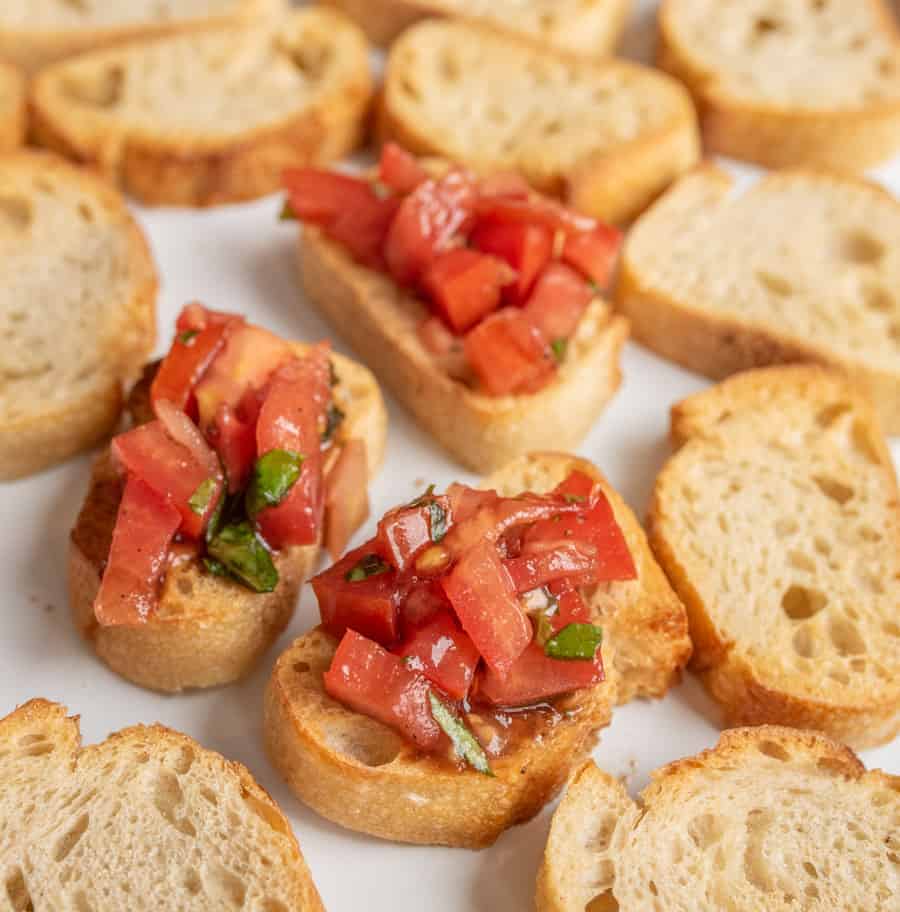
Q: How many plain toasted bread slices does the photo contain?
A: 11